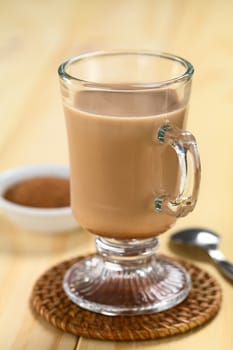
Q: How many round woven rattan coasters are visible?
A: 1